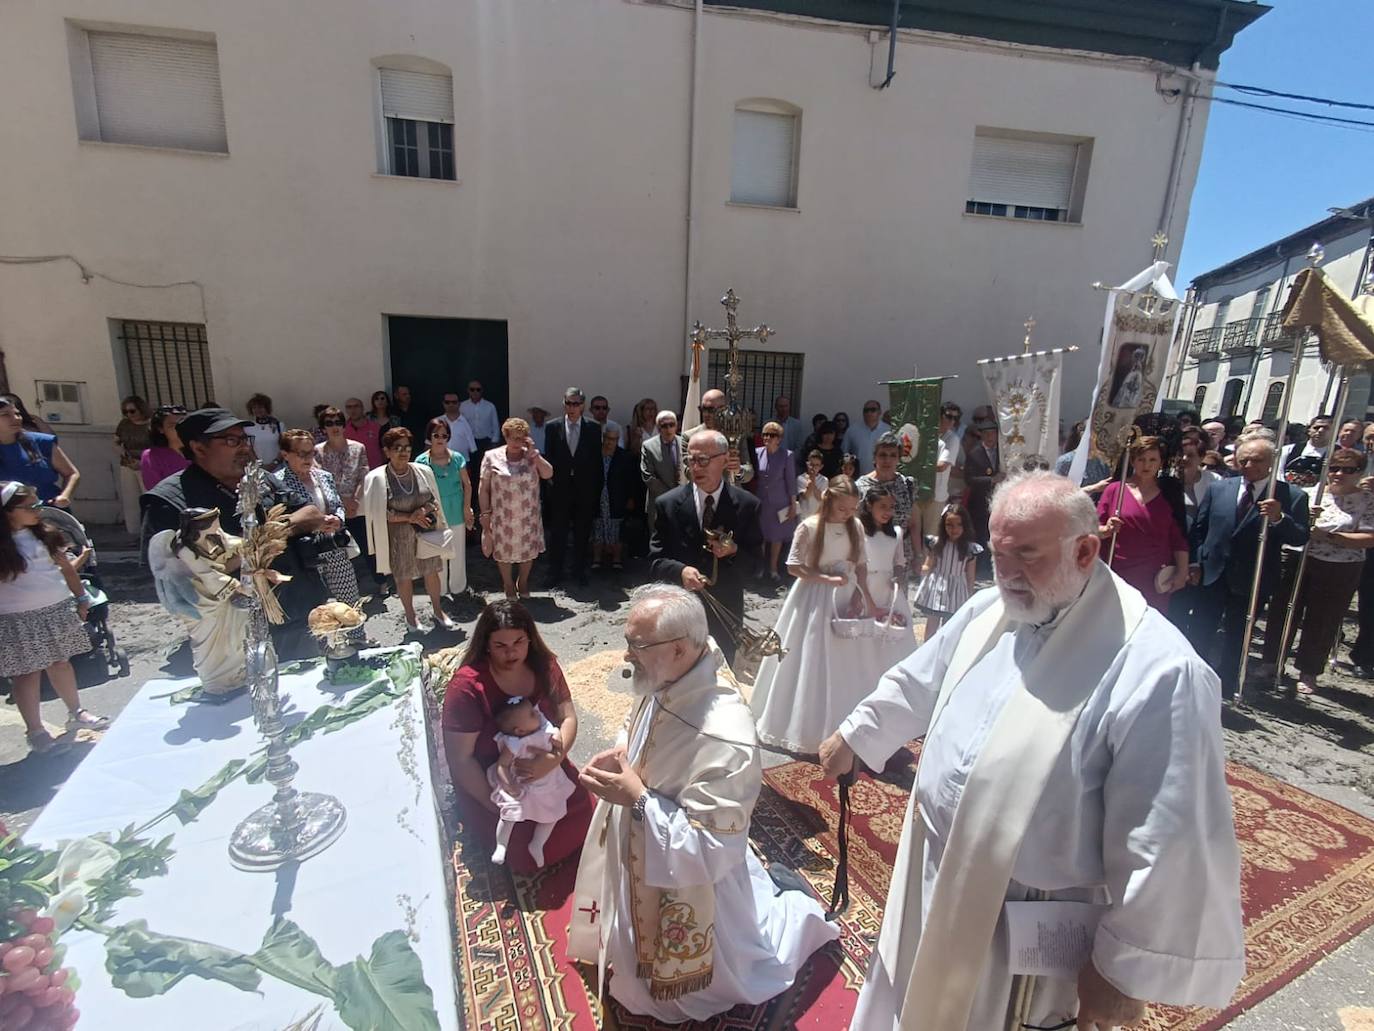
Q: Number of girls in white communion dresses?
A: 2